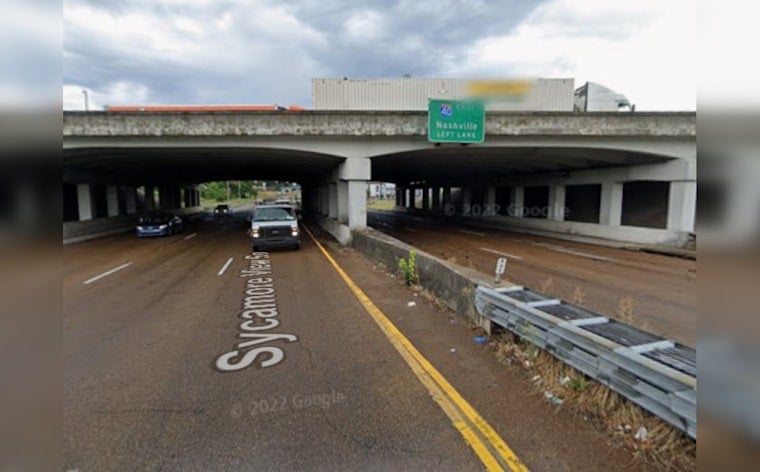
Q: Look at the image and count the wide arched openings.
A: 2